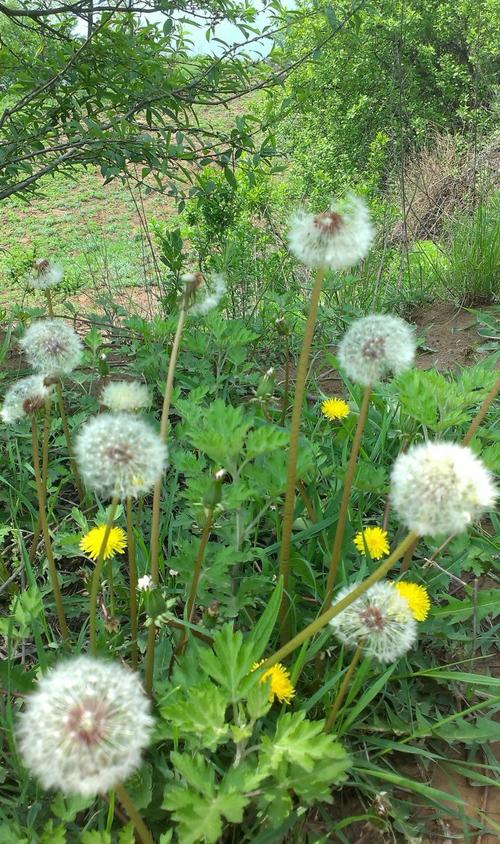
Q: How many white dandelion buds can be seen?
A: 11